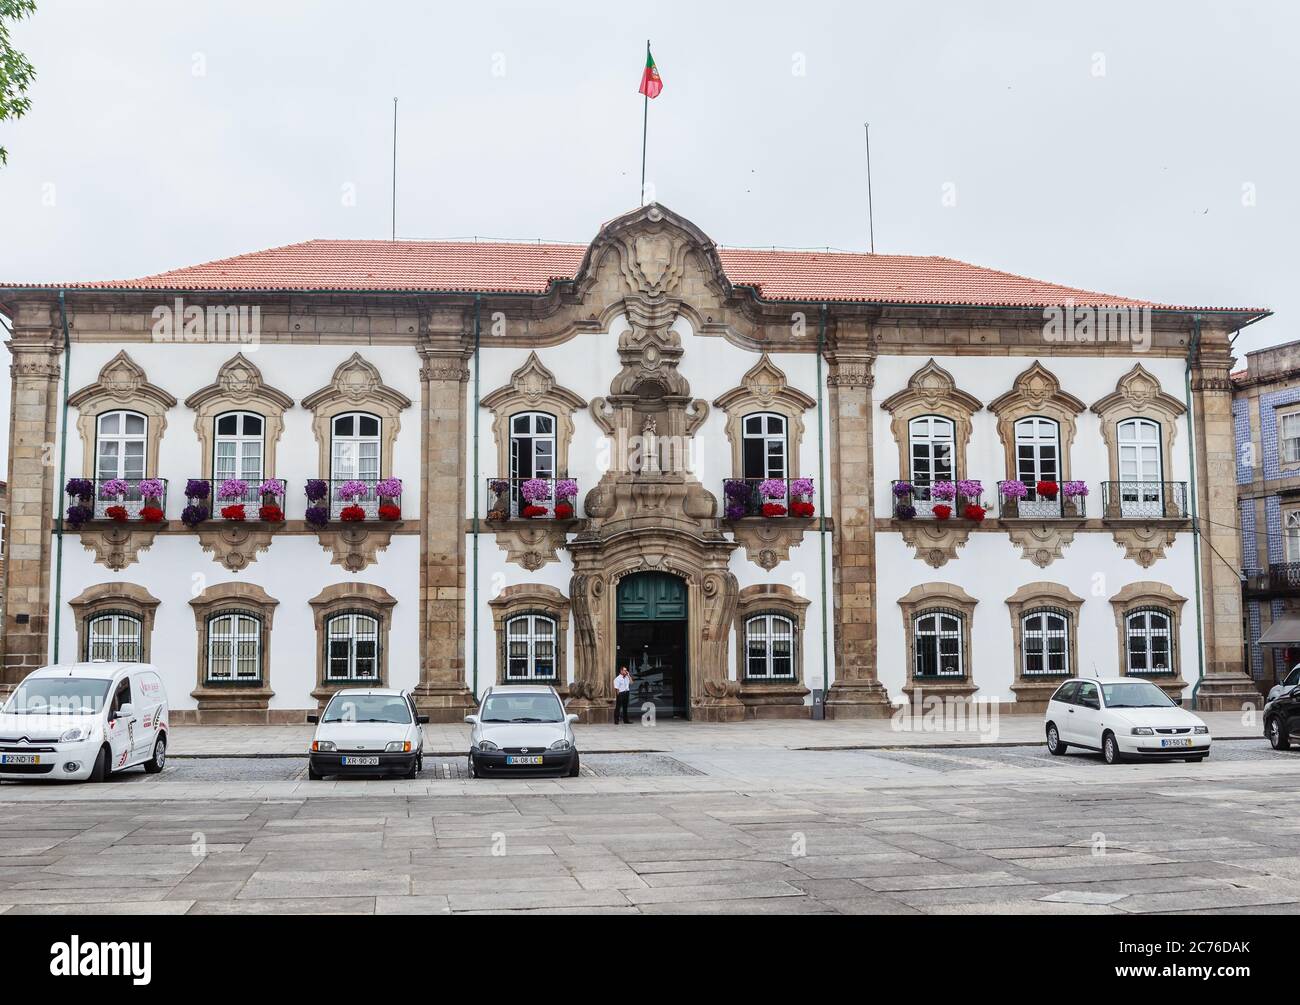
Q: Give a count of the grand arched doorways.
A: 1